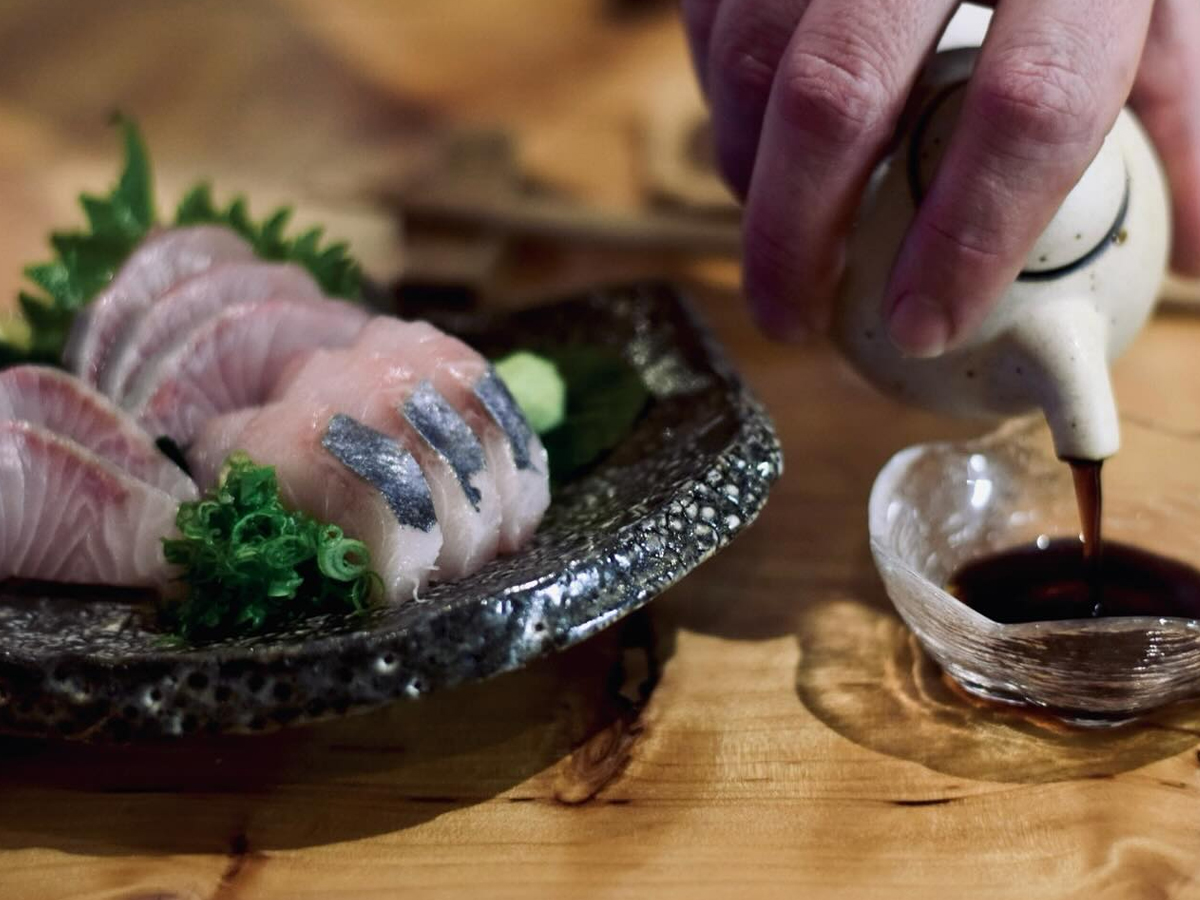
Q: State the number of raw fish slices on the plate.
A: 8